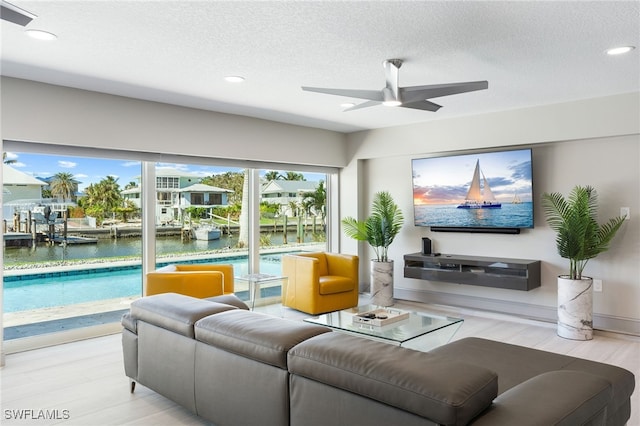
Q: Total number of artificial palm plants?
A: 2